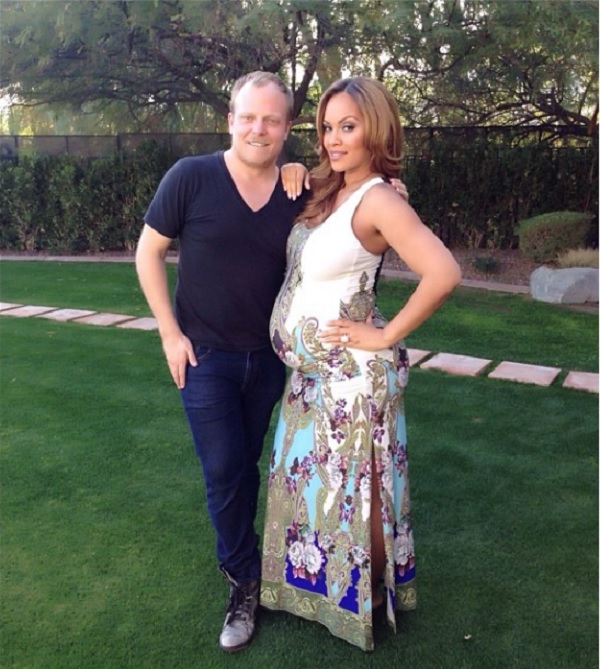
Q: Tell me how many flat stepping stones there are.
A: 9